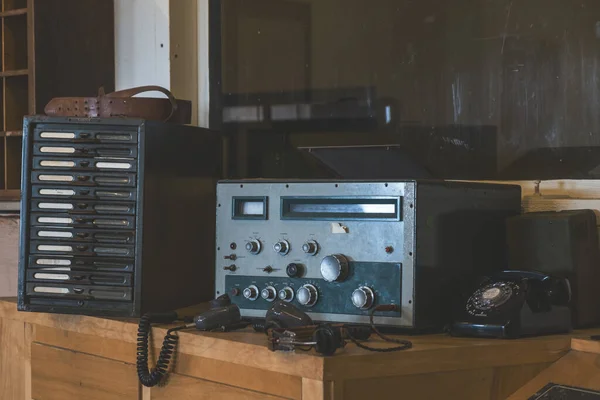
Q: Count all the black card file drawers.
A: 12